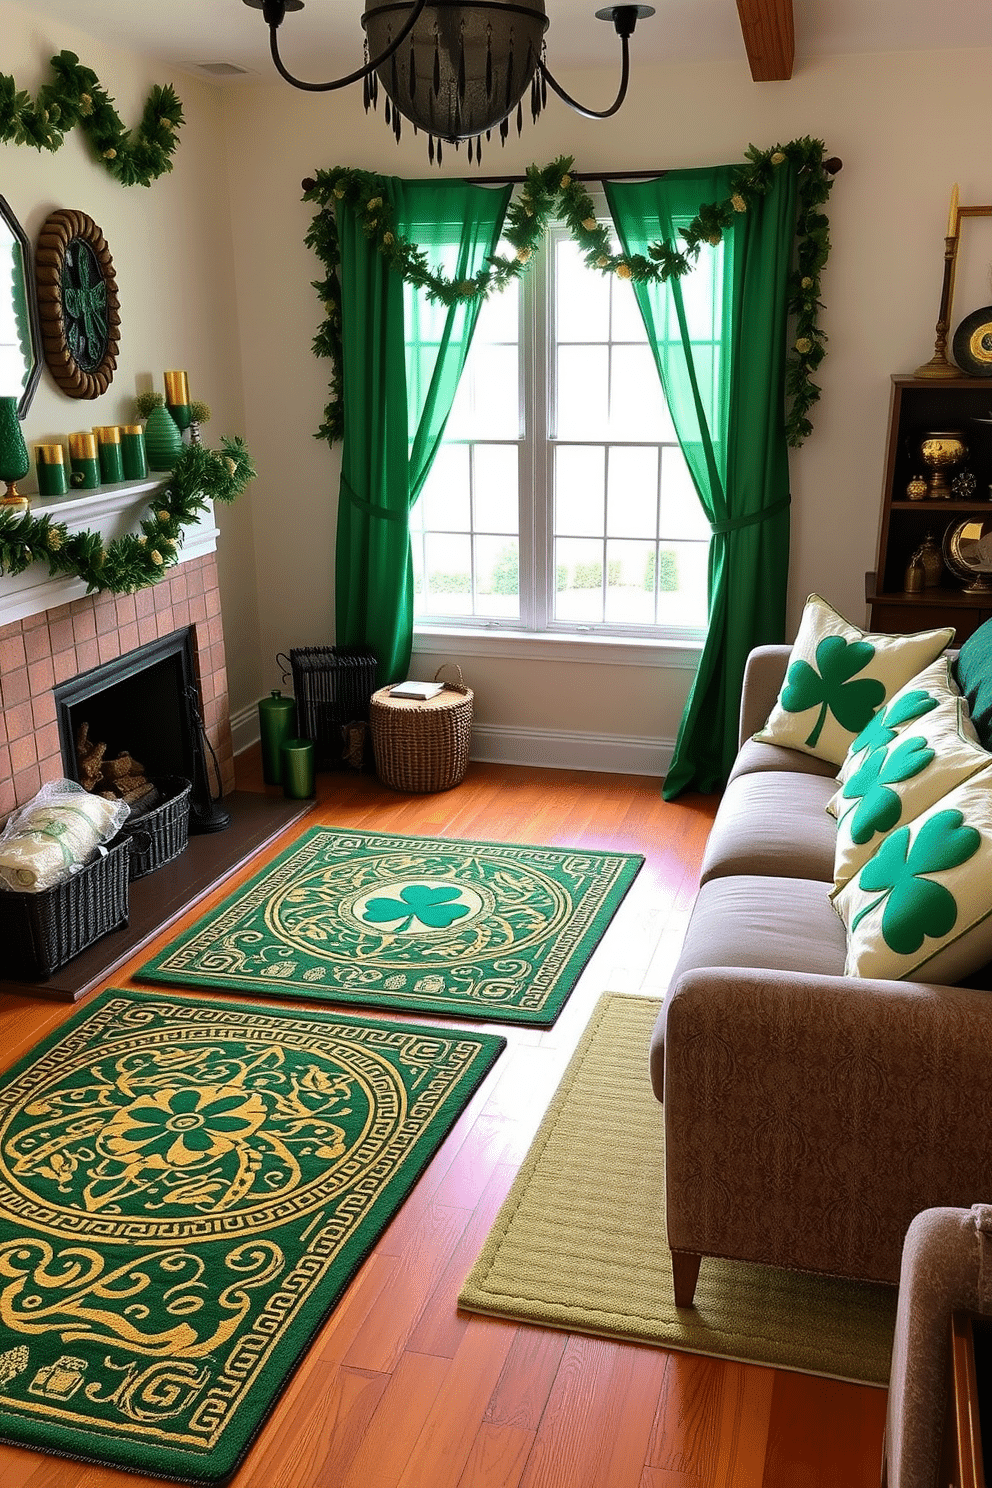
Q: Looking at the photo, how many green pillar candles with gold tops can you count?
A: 5